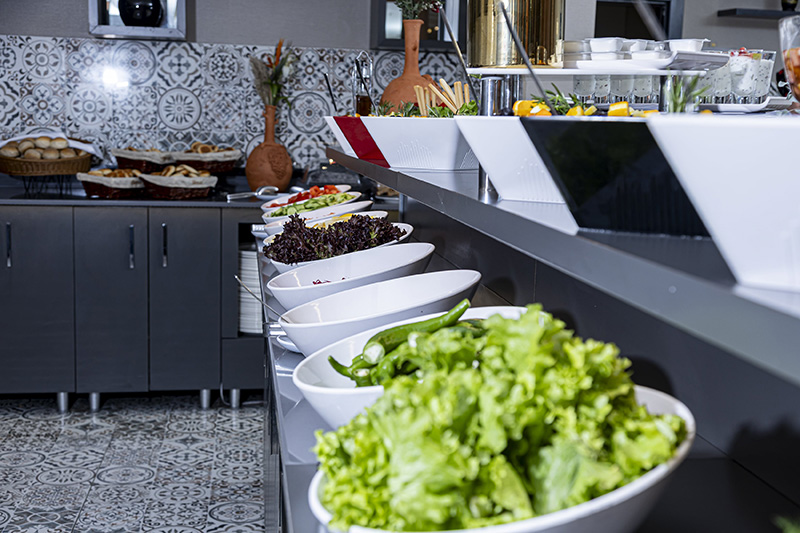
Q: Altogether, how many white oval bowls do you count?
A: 9